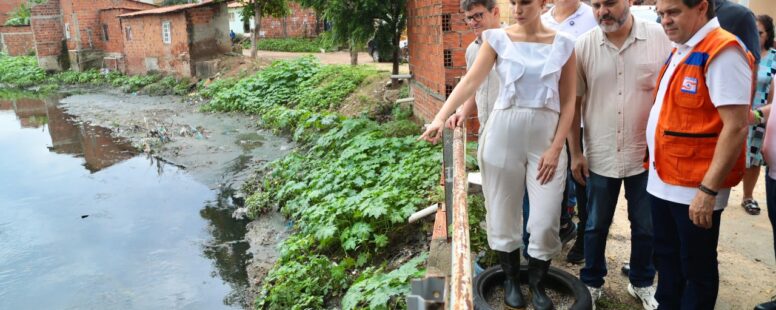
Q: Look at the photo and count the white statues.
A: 0